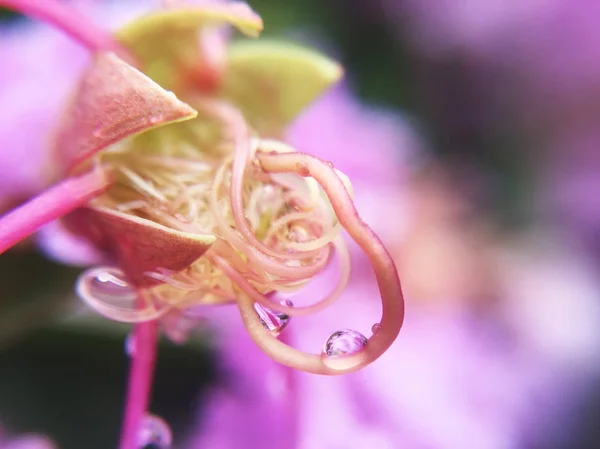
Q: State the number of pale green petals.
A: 2